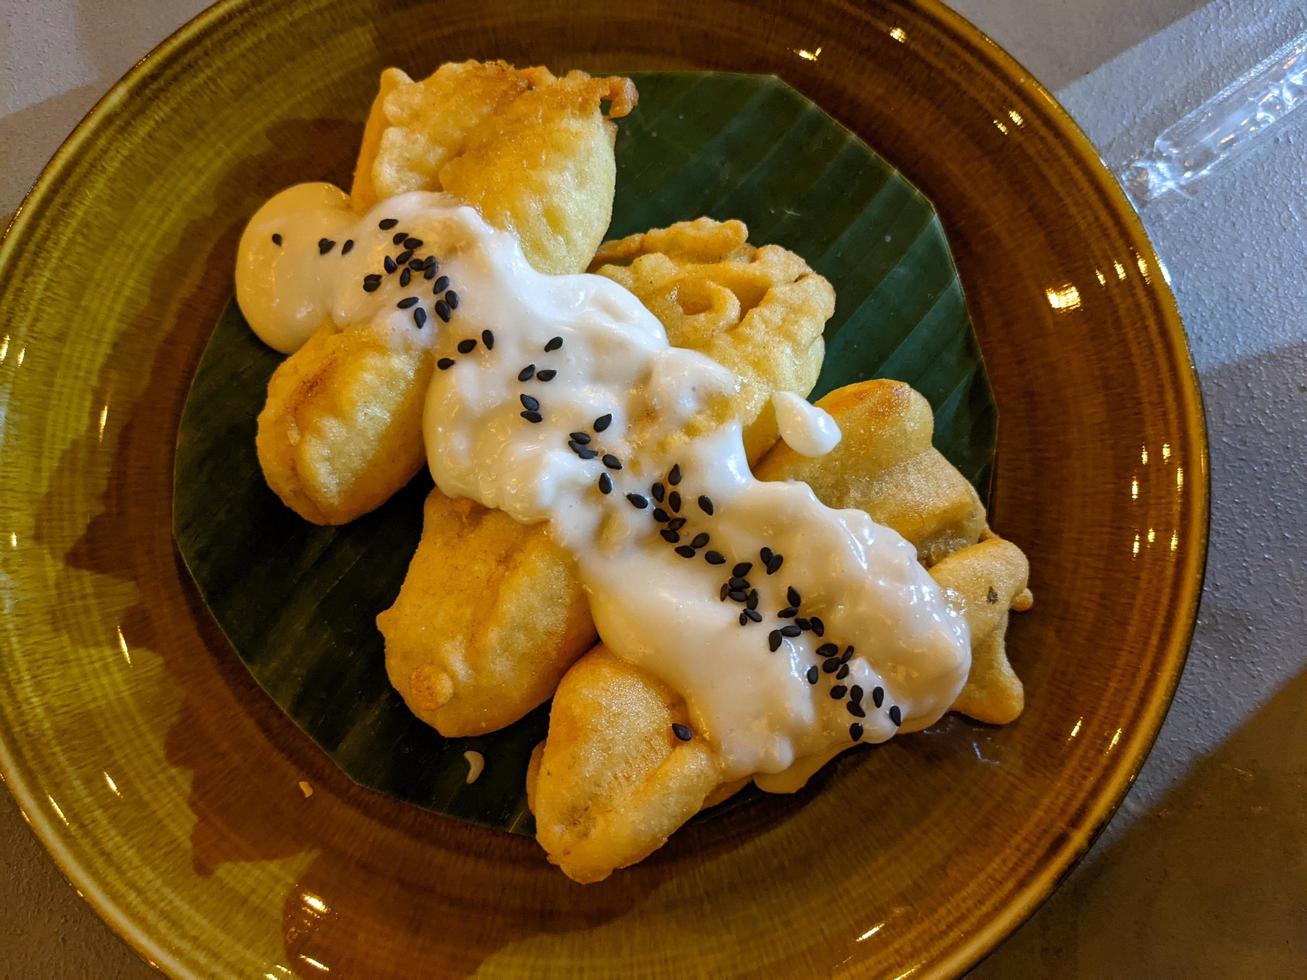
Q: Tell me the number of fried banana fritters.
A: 6